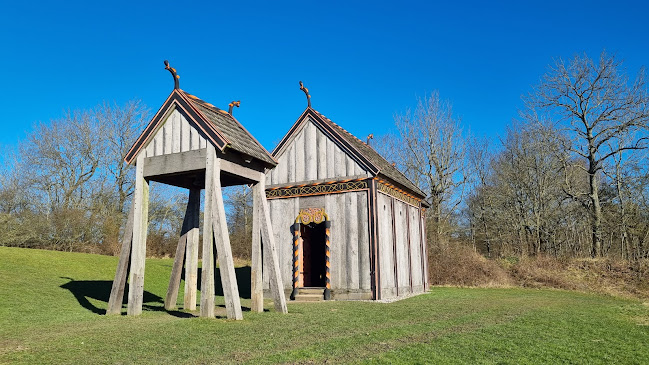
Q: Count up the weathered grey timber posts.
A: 8